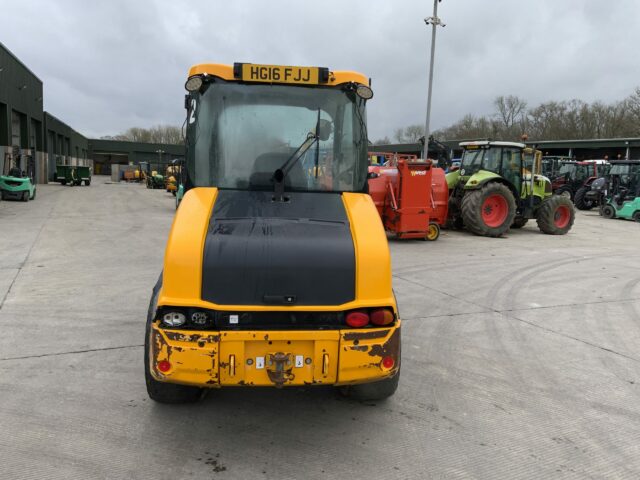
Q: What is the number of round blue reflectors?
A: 0